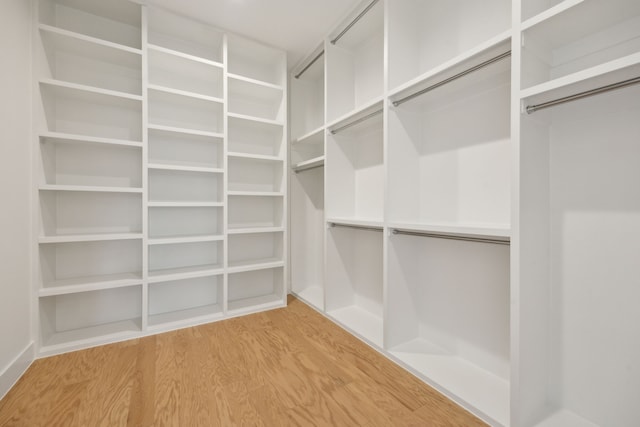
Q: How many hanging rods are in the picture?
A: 8